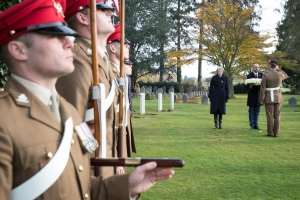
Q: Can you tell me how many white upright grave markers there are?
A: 3